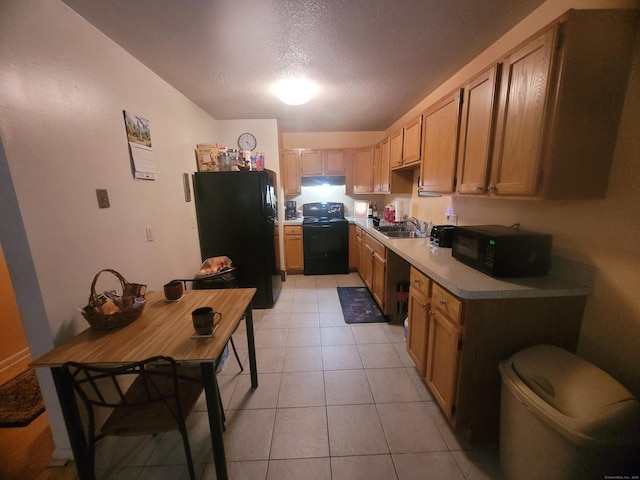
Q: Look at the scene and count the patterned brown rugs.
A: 1